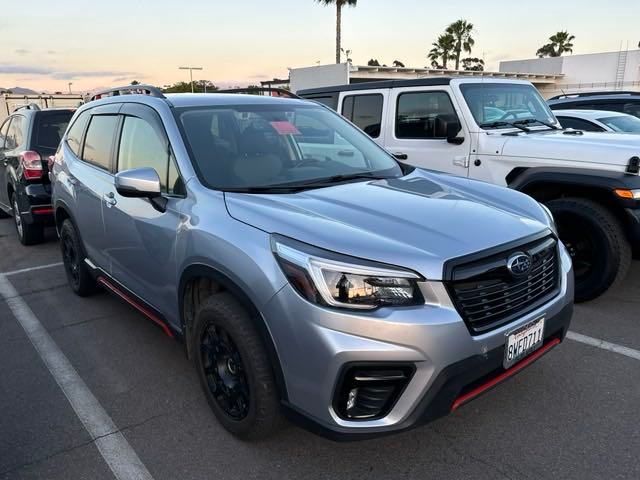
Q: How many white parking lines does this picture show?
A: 3